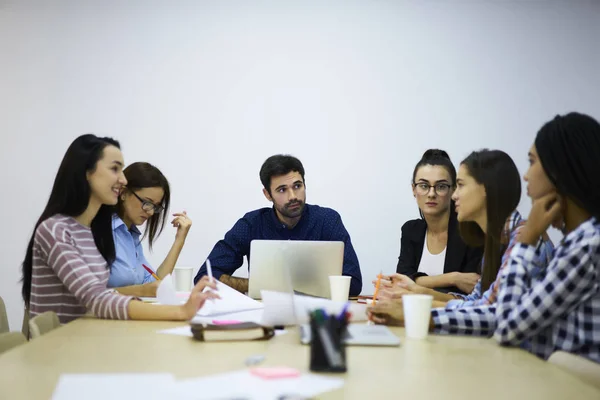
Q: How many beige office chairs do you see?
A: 3